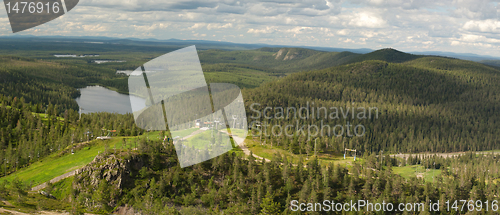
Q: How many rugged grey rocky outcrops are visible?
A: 1